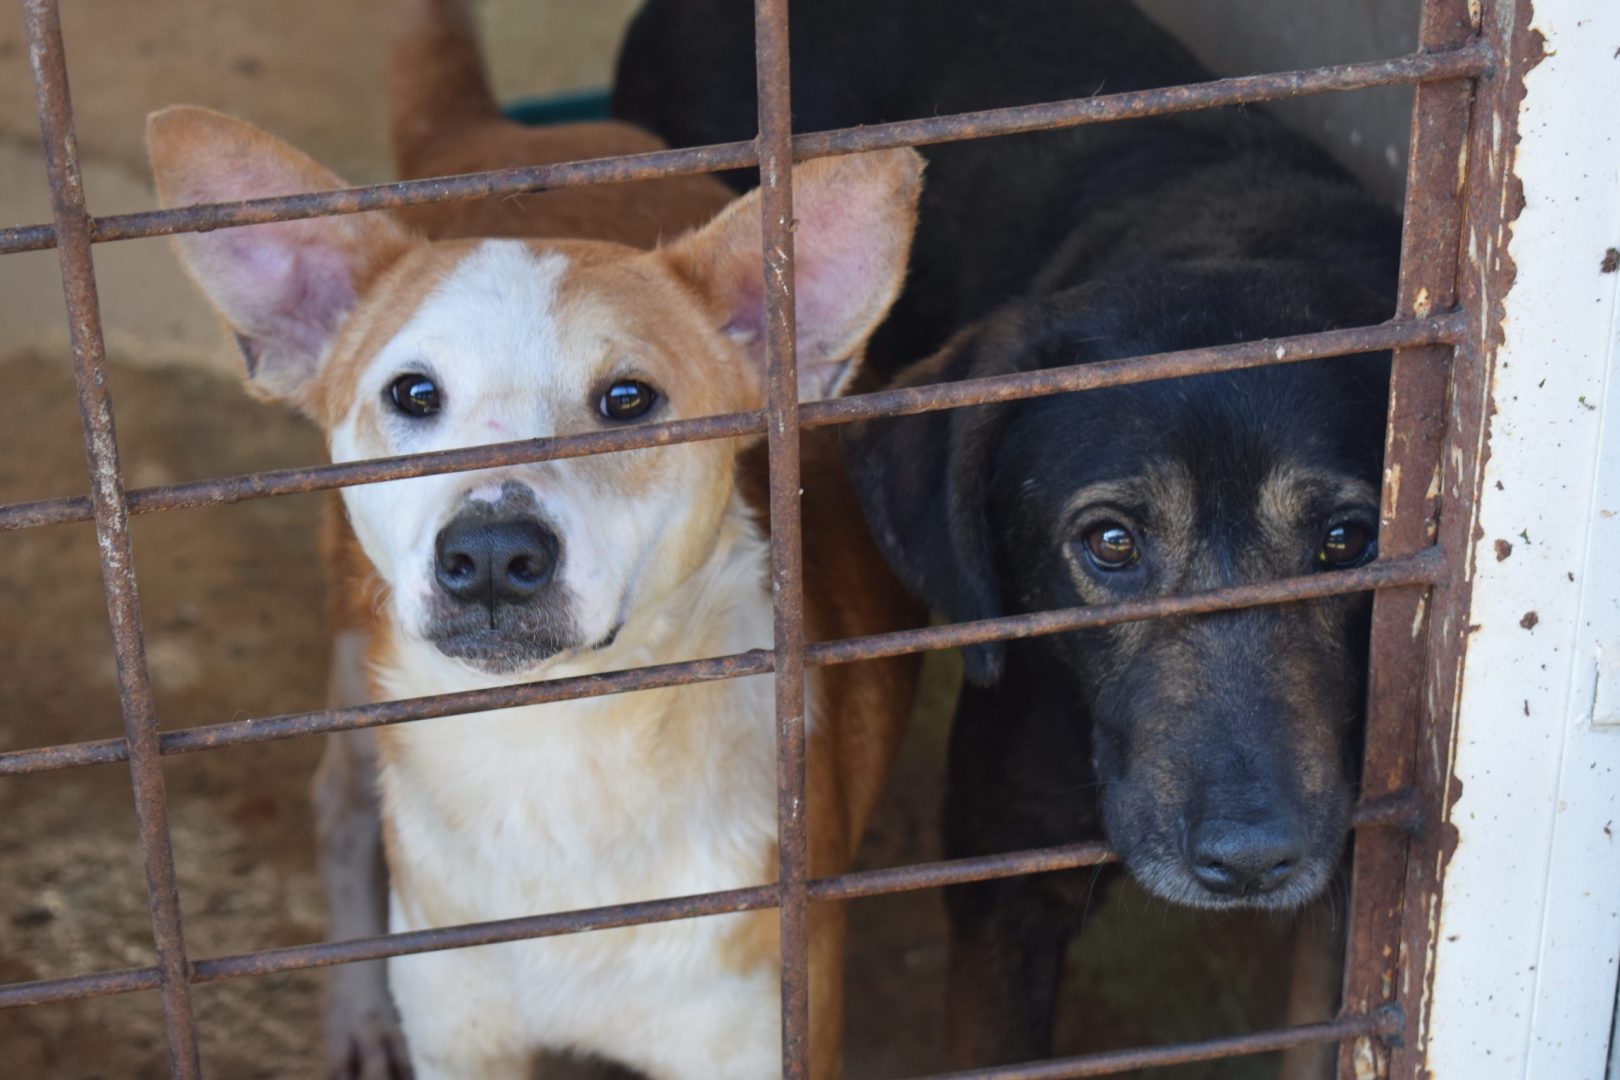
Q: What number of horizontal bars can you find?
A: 5